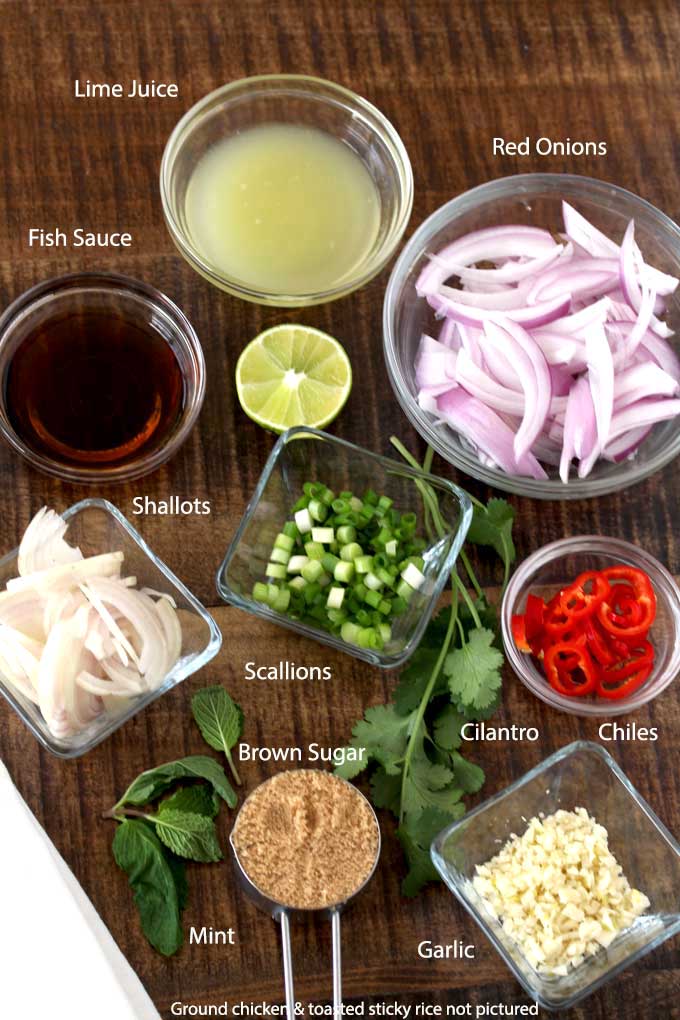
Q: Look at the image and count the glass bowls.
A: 7